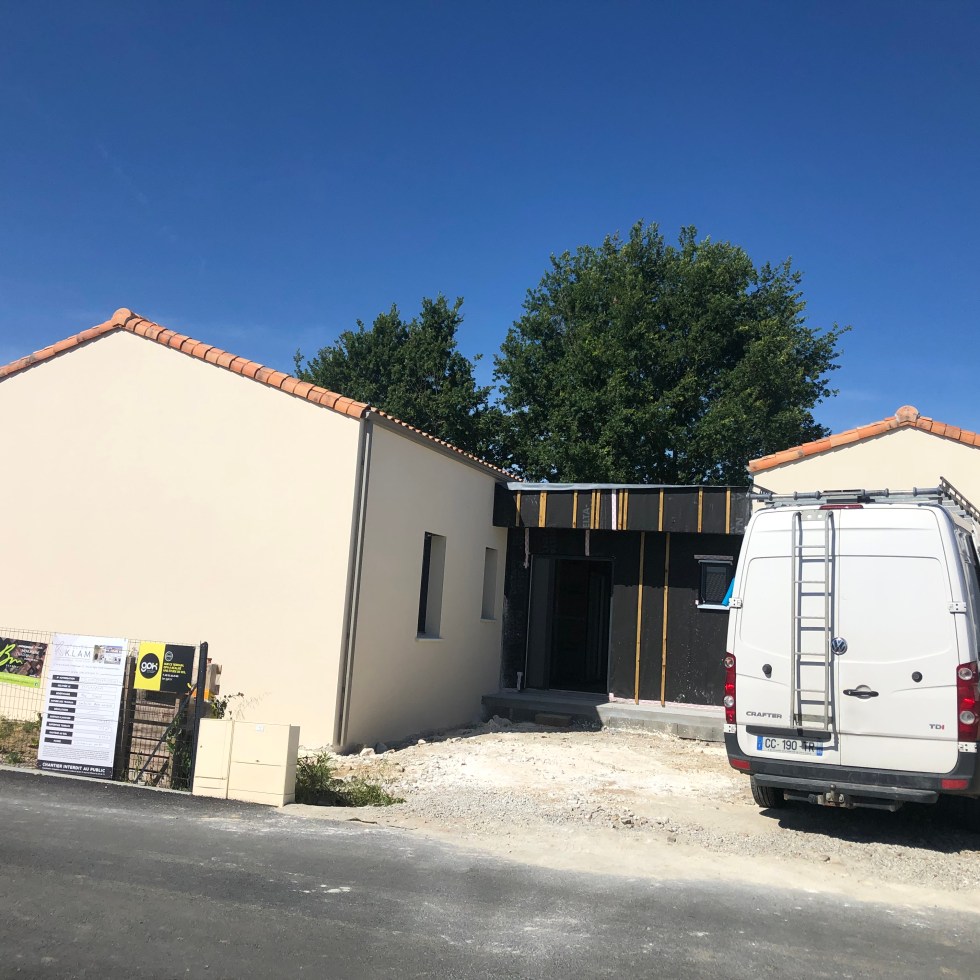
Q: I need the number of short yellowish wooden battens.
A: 10